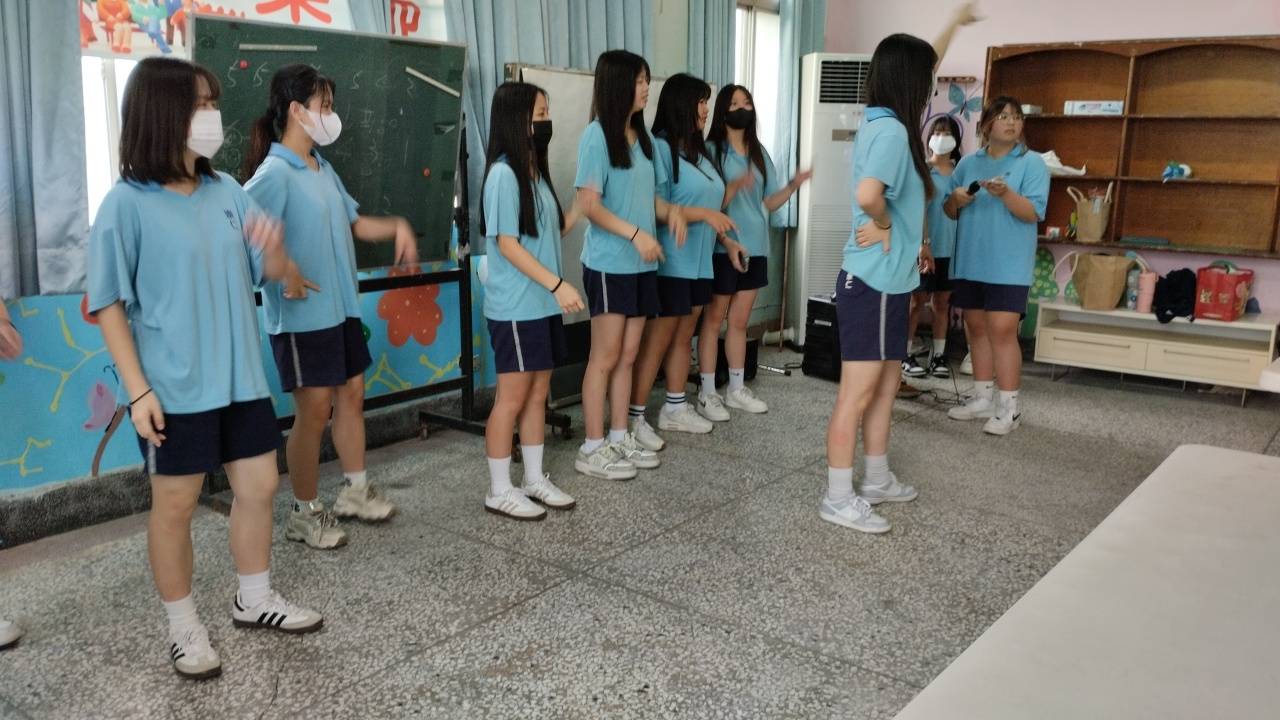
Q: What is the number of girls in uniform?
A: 9